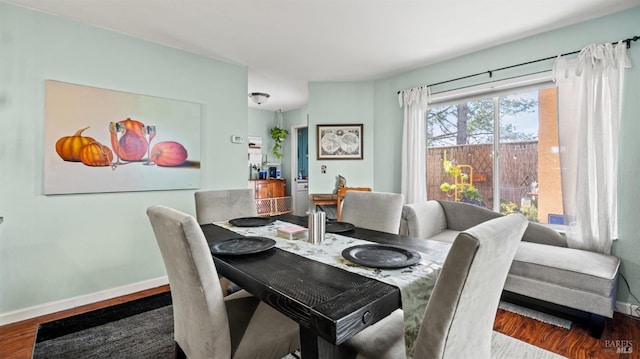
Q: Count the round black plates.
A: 4